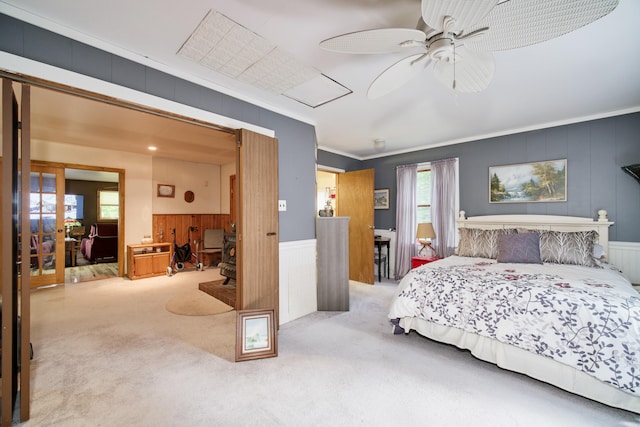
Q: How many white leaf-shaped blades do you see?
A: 5